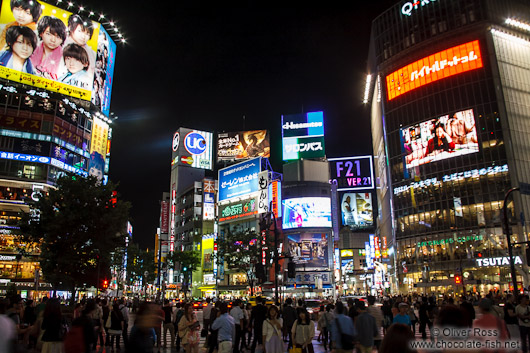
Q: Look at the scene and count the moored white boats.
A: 0